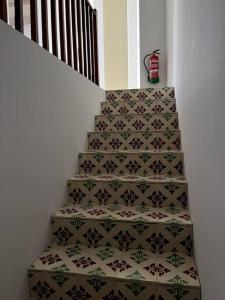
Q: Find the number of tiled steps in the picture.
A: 8